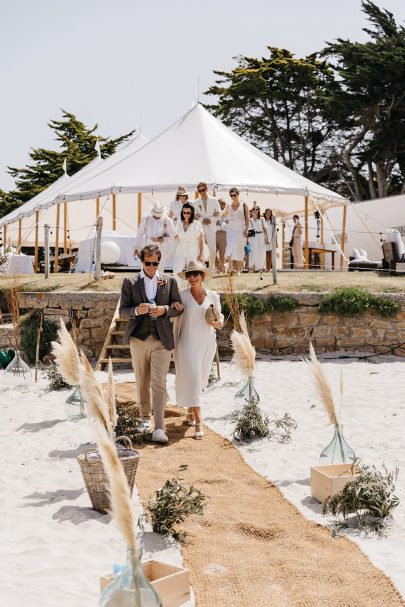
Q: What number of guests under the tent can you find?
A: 9